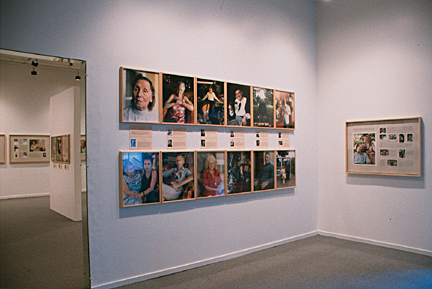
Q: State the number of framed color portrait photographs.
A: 12